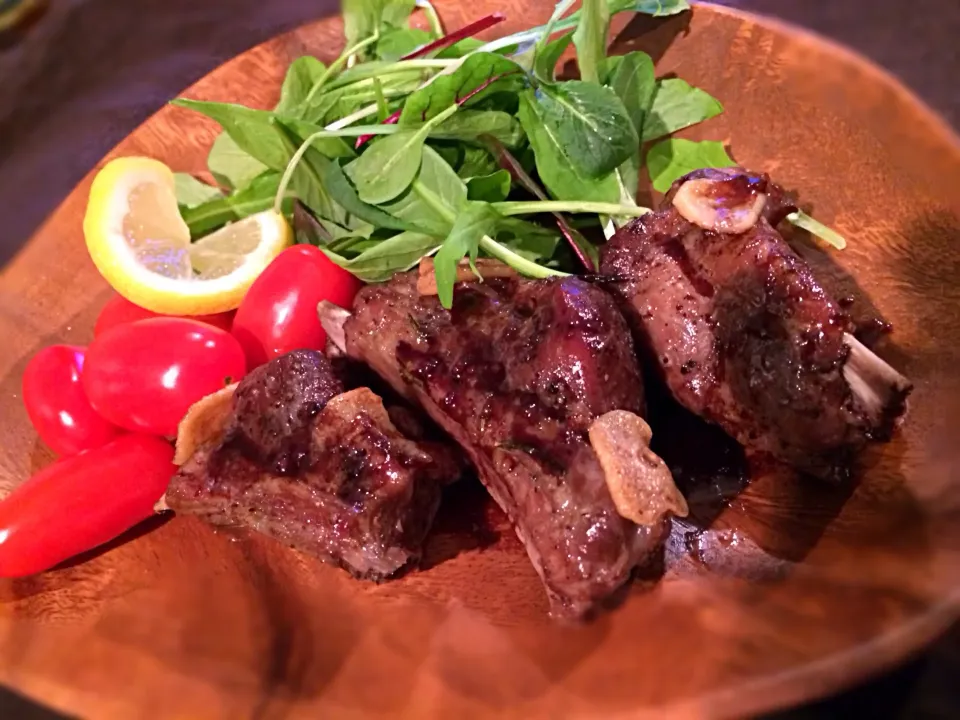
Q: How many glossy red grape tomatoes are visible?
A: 5